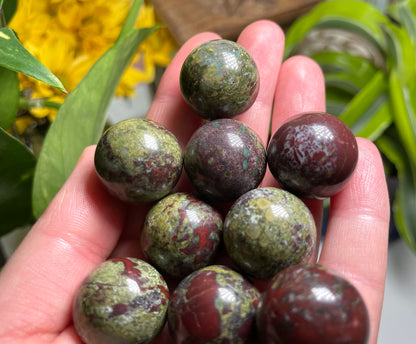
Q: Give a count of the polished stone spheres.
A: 9